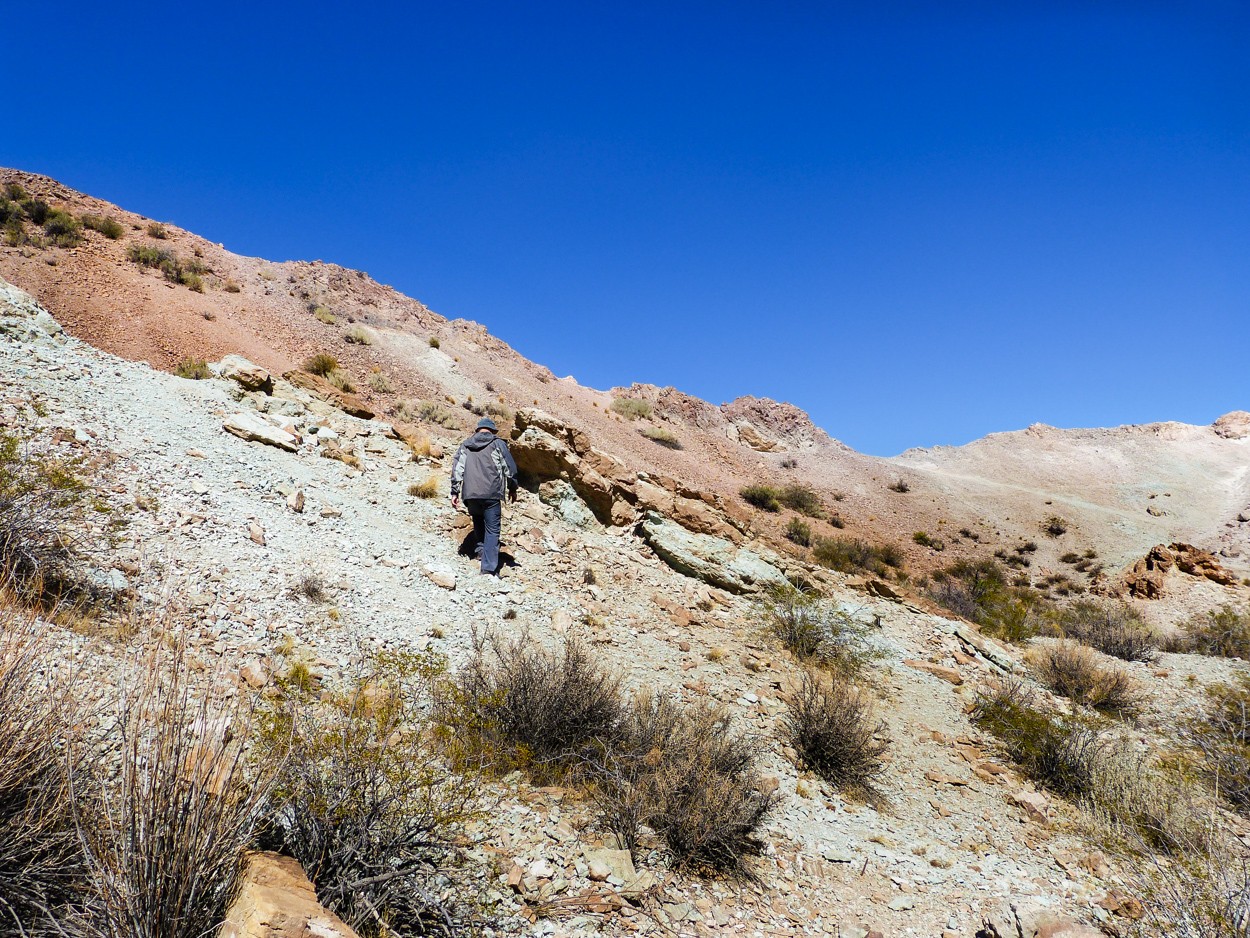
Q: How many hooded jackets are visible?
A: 1